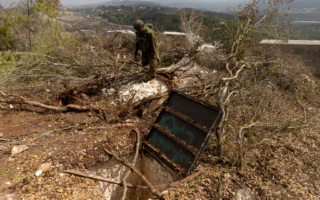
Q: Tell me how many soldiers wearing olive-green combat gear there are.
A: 1